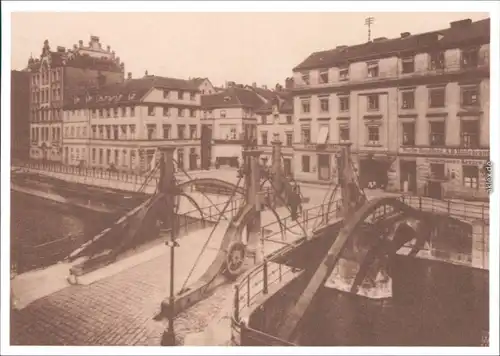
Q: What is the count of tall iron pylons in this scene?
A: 4